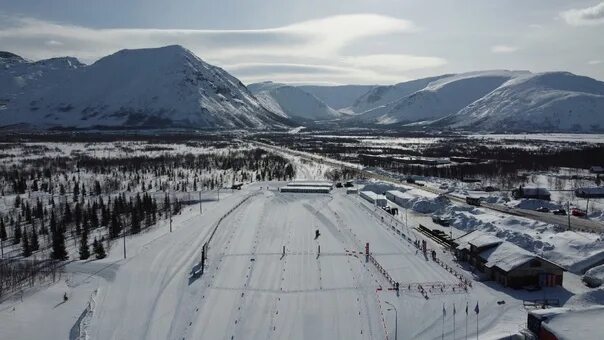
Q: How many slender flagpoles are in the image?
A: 4